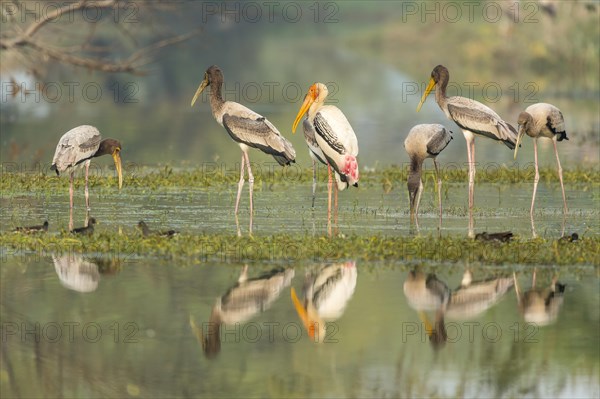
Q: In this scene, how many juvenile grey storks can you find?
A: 5